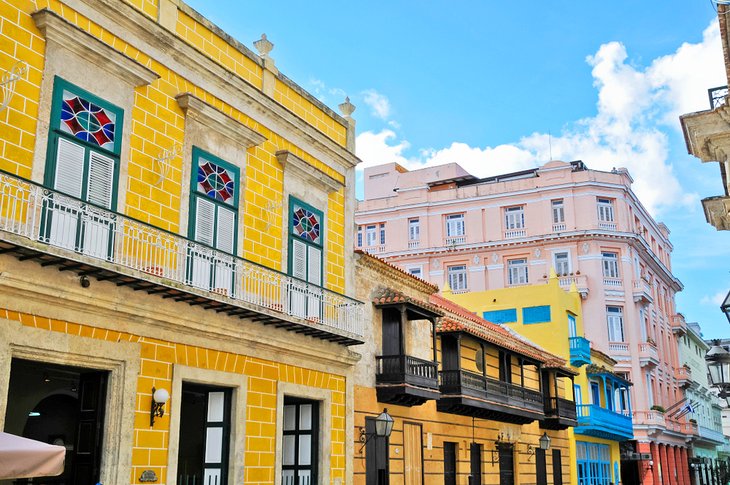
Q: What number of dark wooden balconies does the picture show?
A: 3